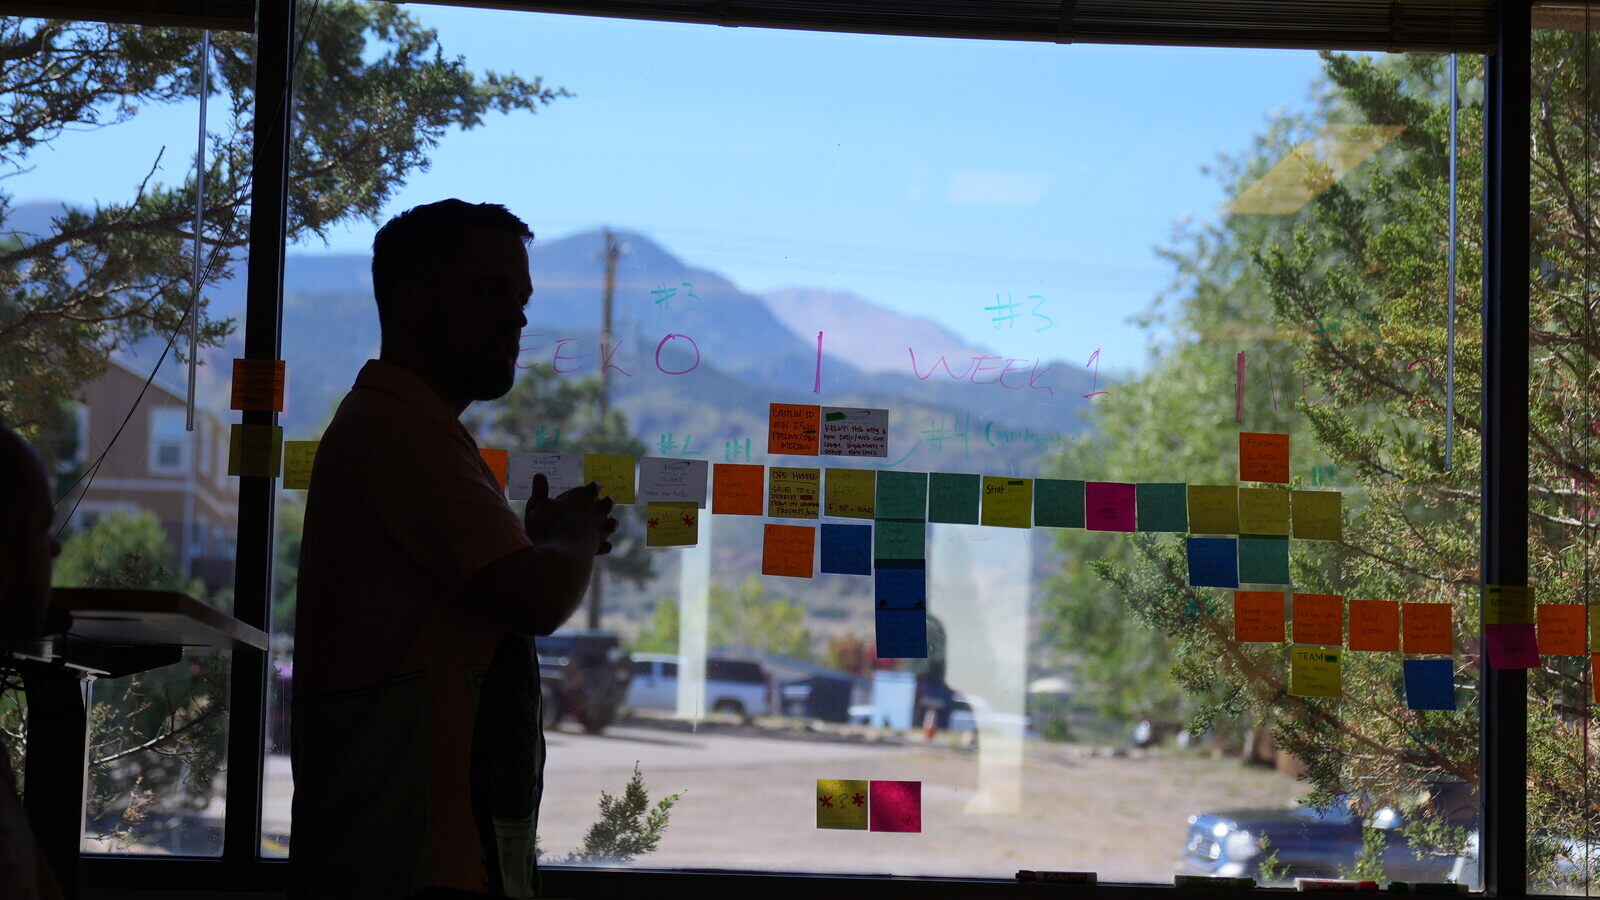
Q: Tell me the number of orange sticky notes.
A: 12